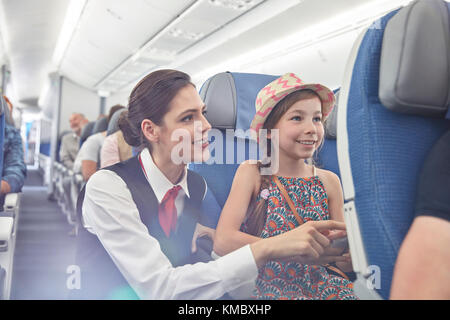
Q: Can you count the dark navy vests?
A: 1